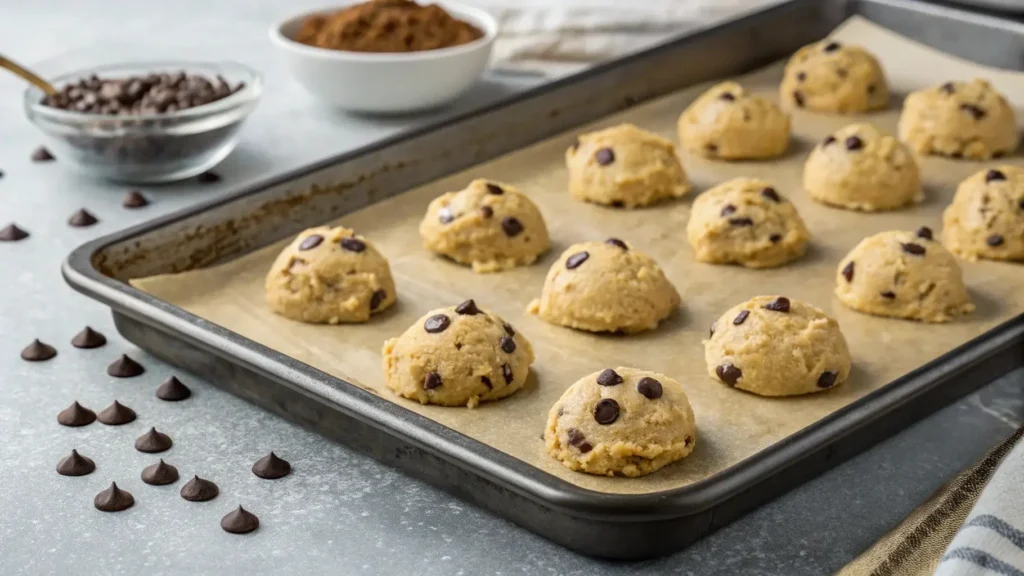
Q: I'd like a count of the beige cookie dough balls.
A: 14